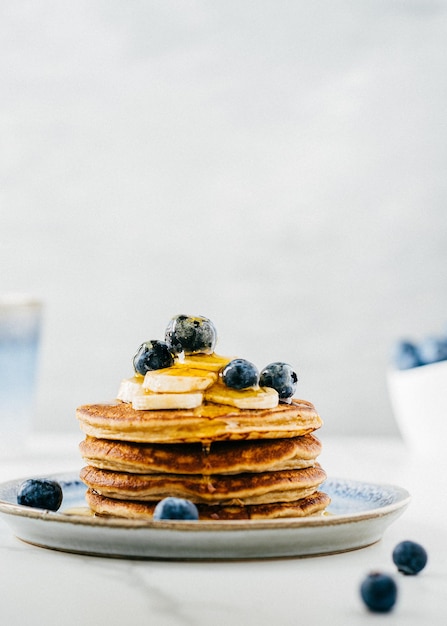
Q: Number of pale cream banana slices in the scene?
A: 5